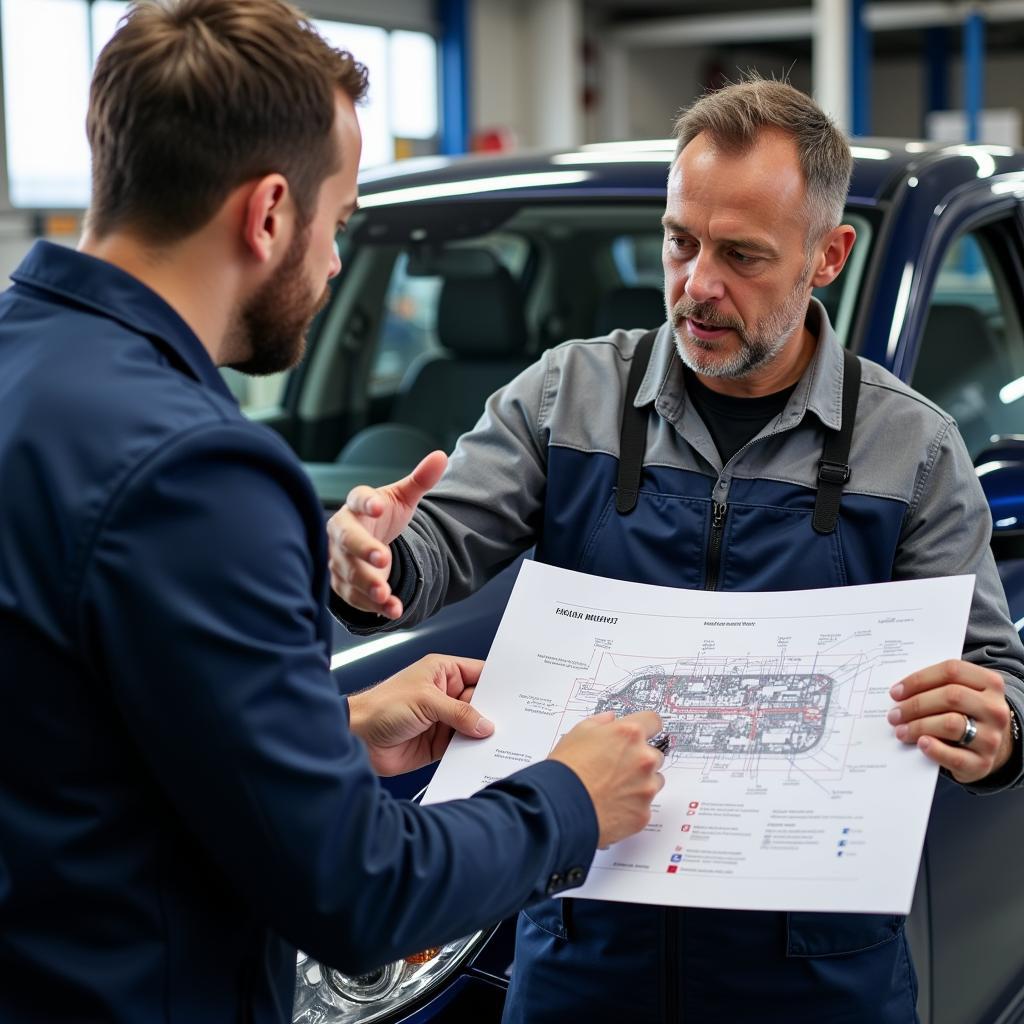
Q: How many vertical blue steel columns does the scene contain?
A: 4